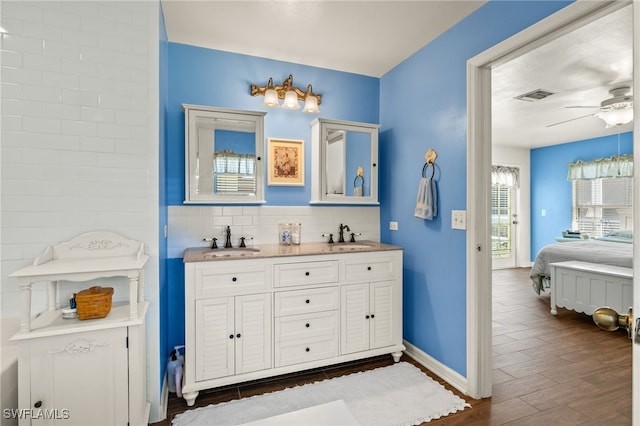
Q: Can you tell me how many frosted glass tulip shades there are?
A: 3